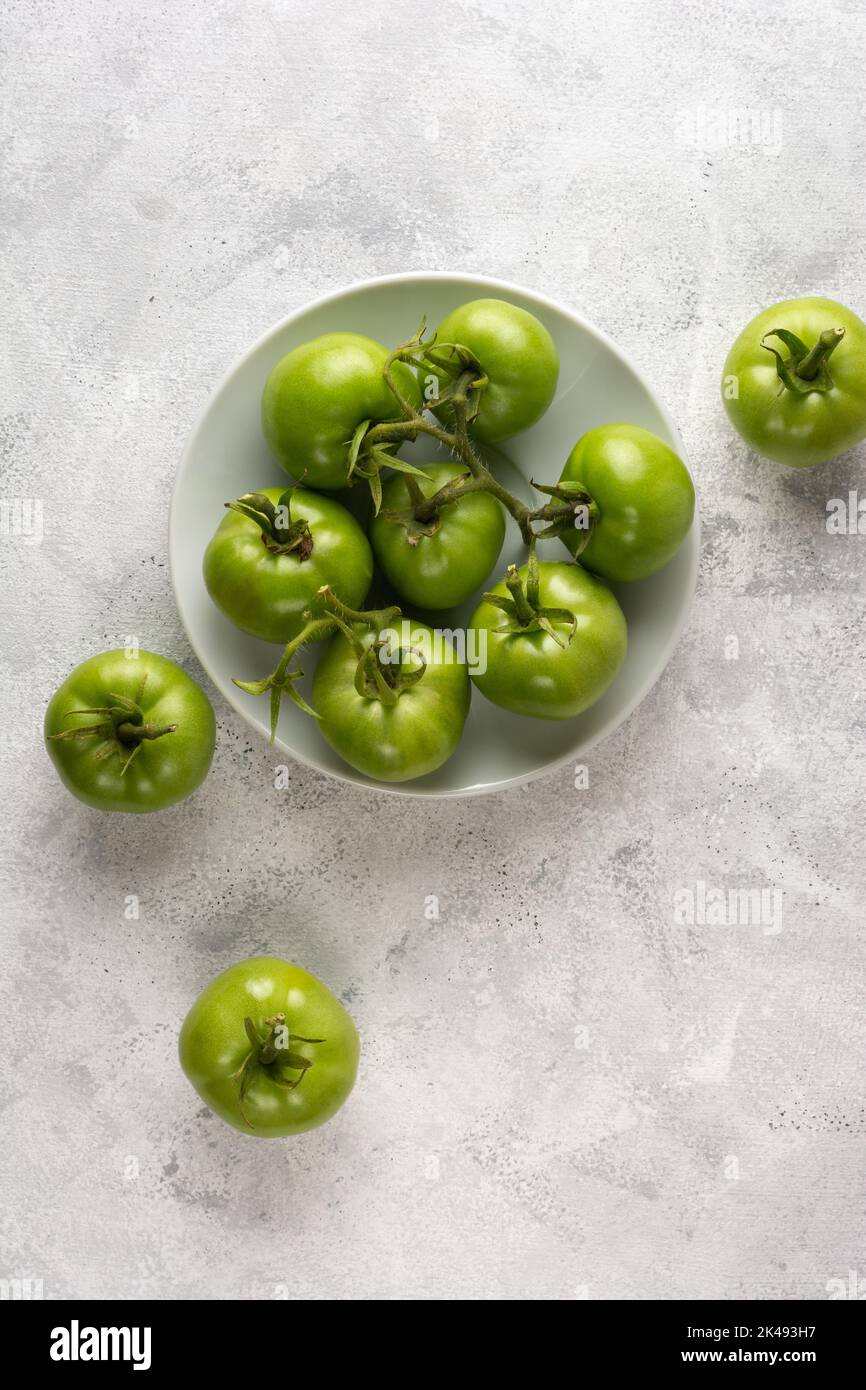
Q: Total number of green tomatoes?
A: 10